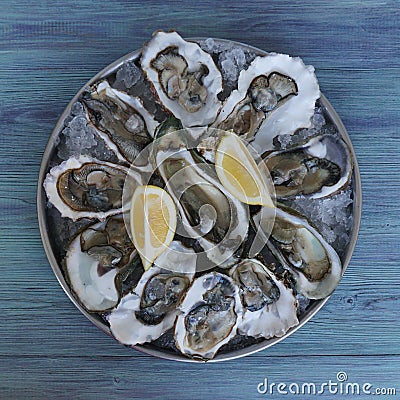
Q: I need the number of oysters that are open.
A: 11